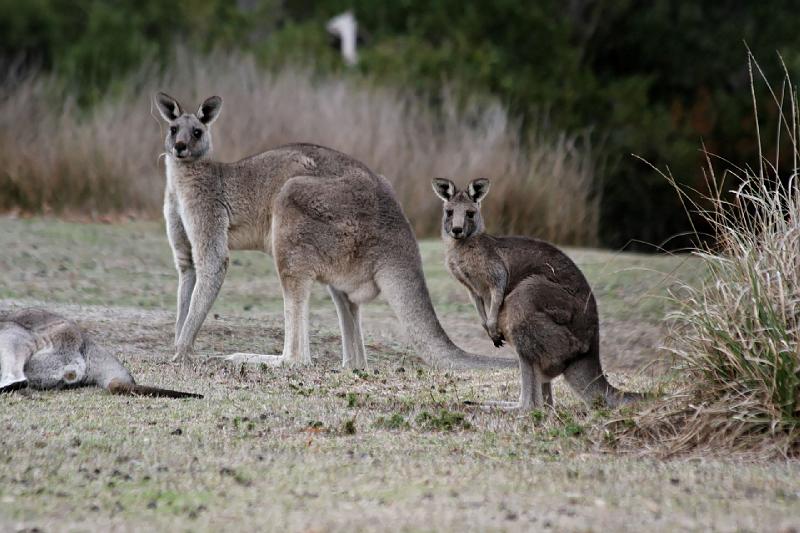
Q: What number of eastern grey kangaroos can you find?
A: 3